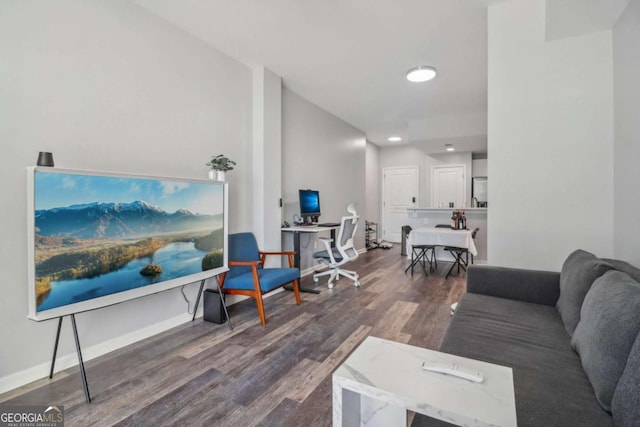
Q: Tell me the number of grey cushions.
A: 3